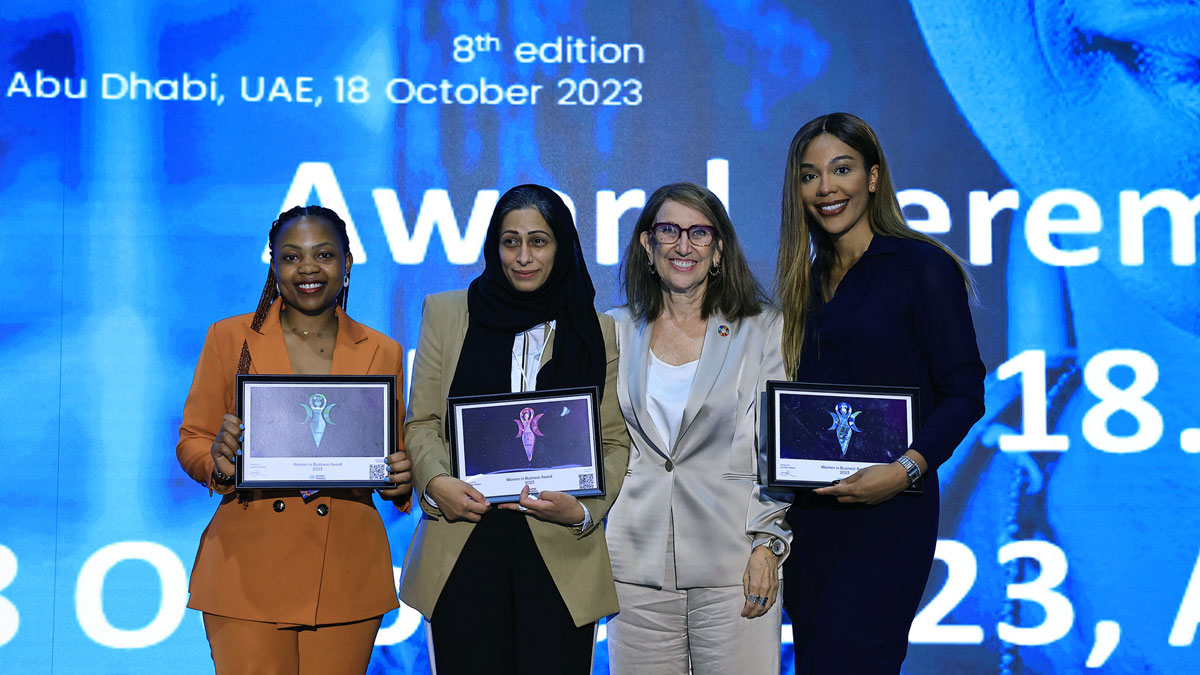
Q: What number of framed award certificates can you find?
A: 3